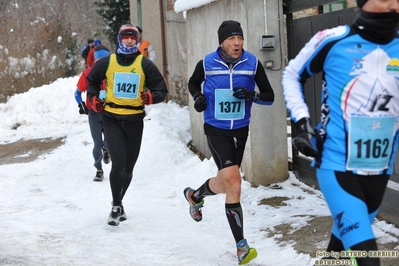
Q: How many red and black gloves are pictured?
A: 2